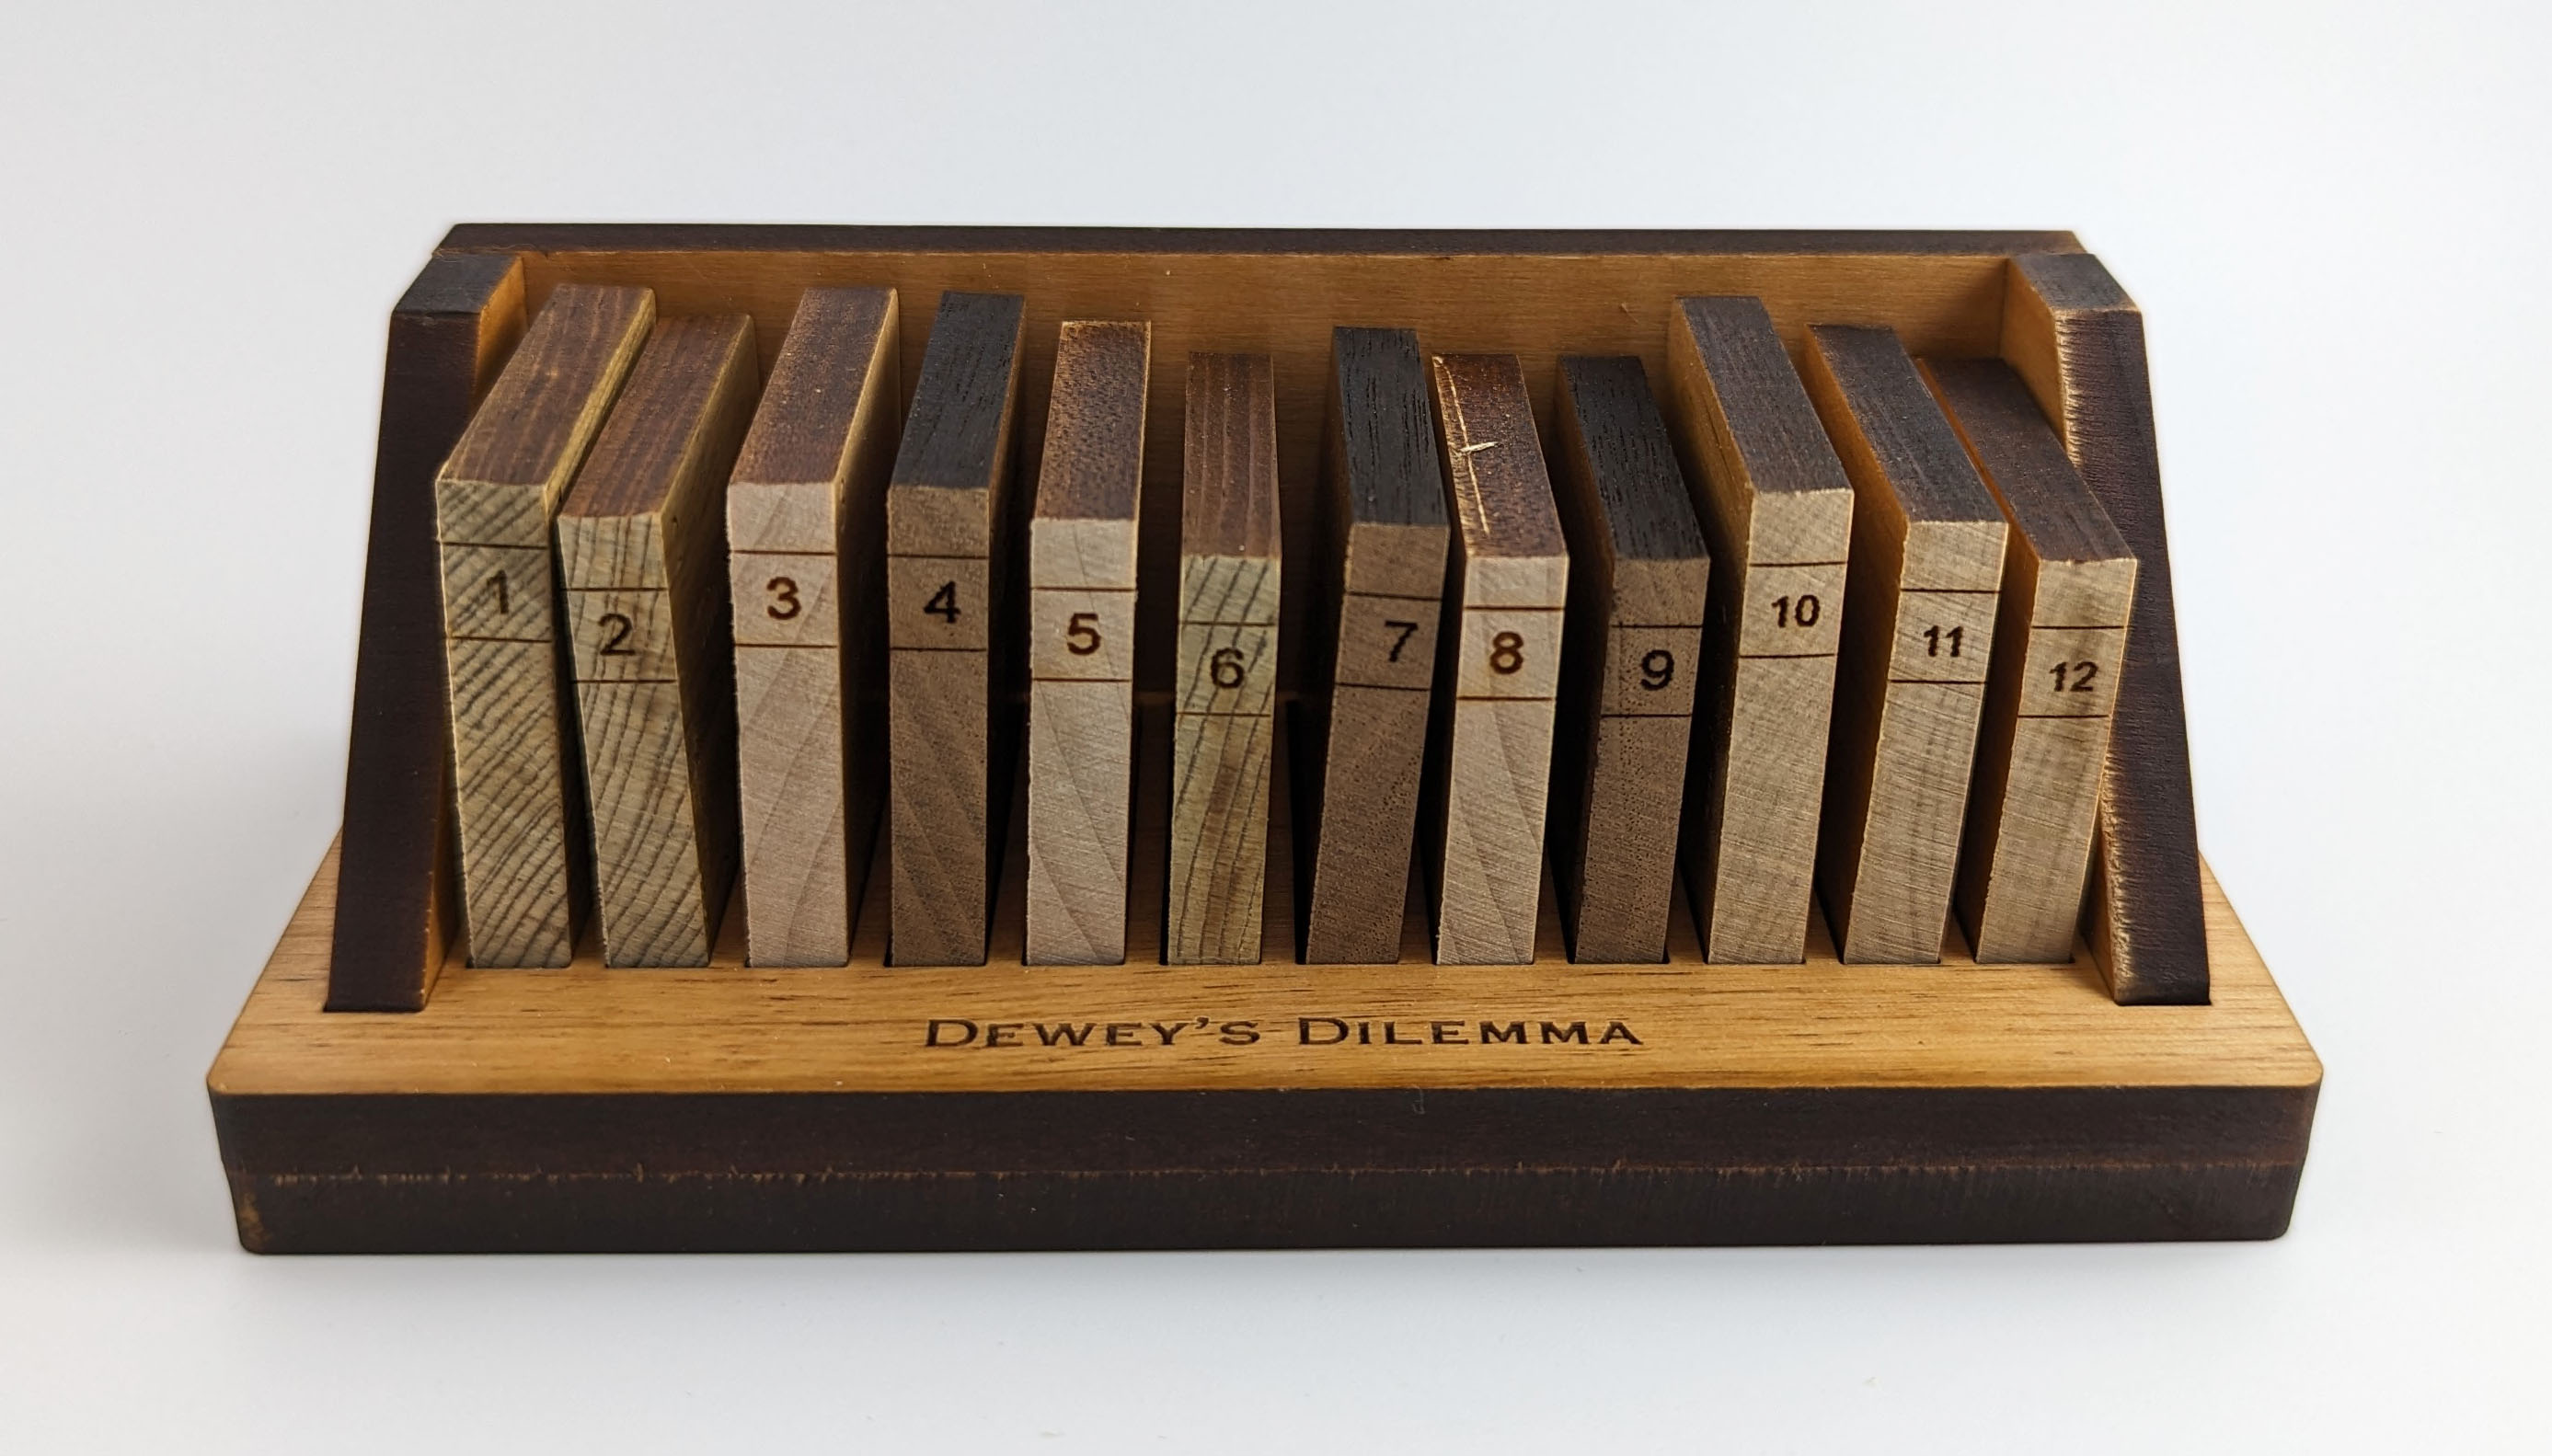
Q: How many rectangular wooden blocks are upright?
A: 12